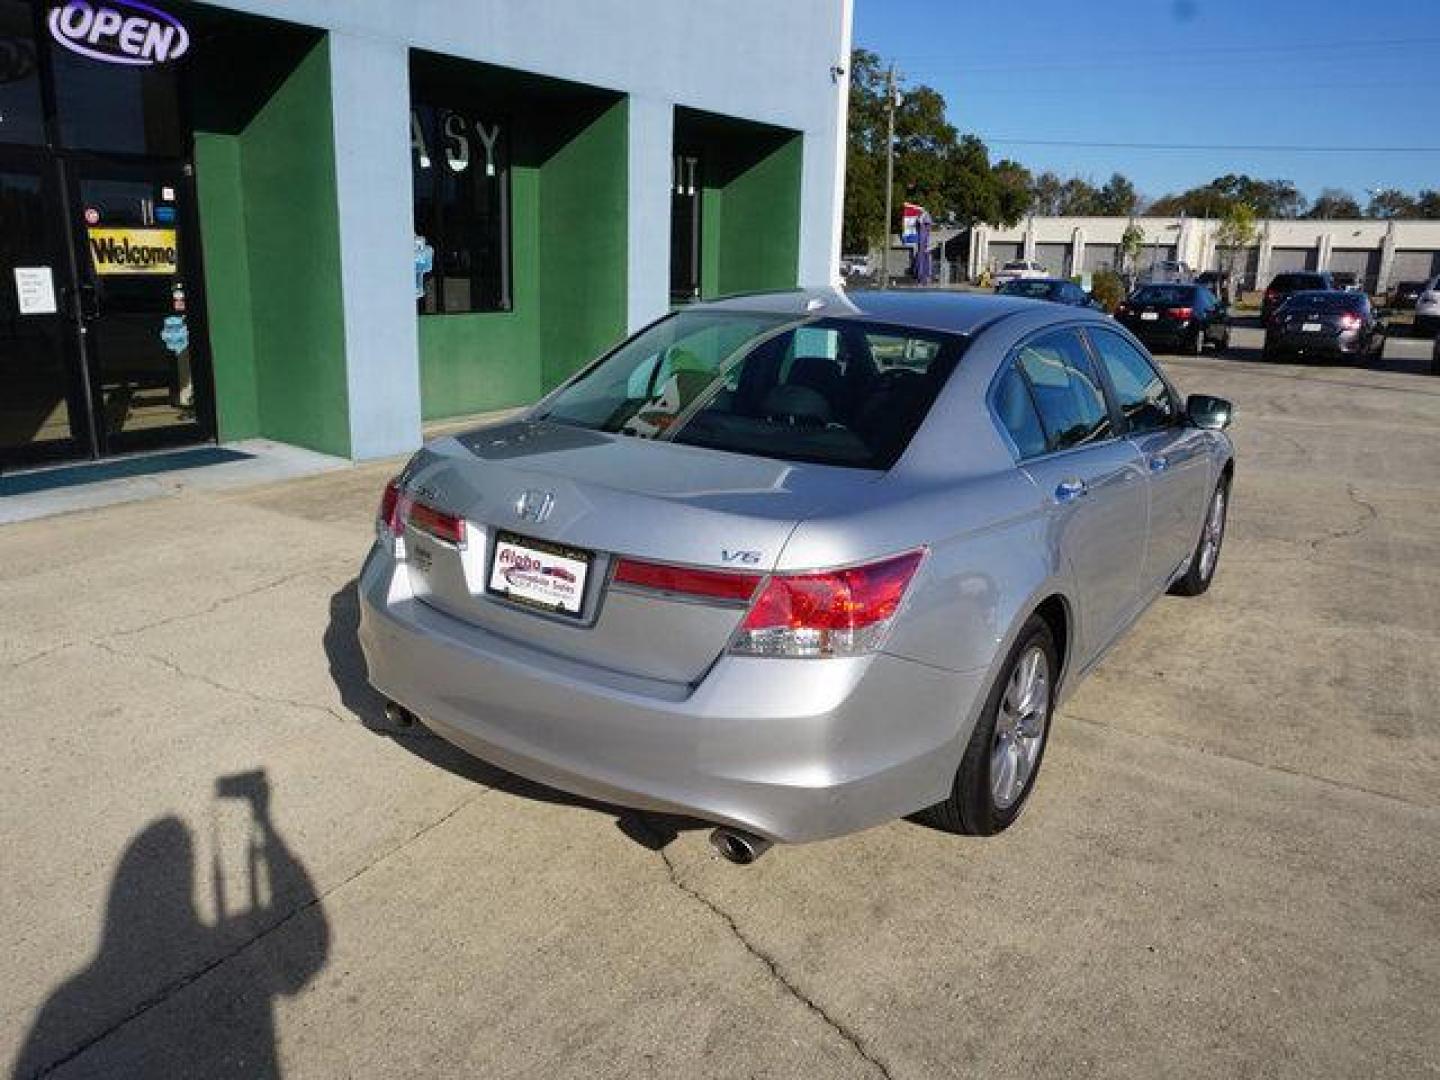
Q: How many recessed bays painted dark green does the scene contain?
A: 3